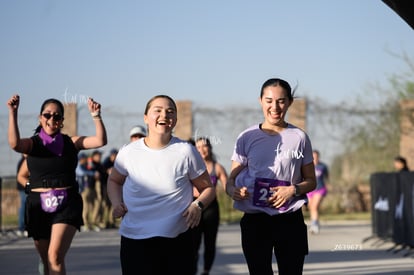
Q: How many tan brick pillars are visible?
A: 4